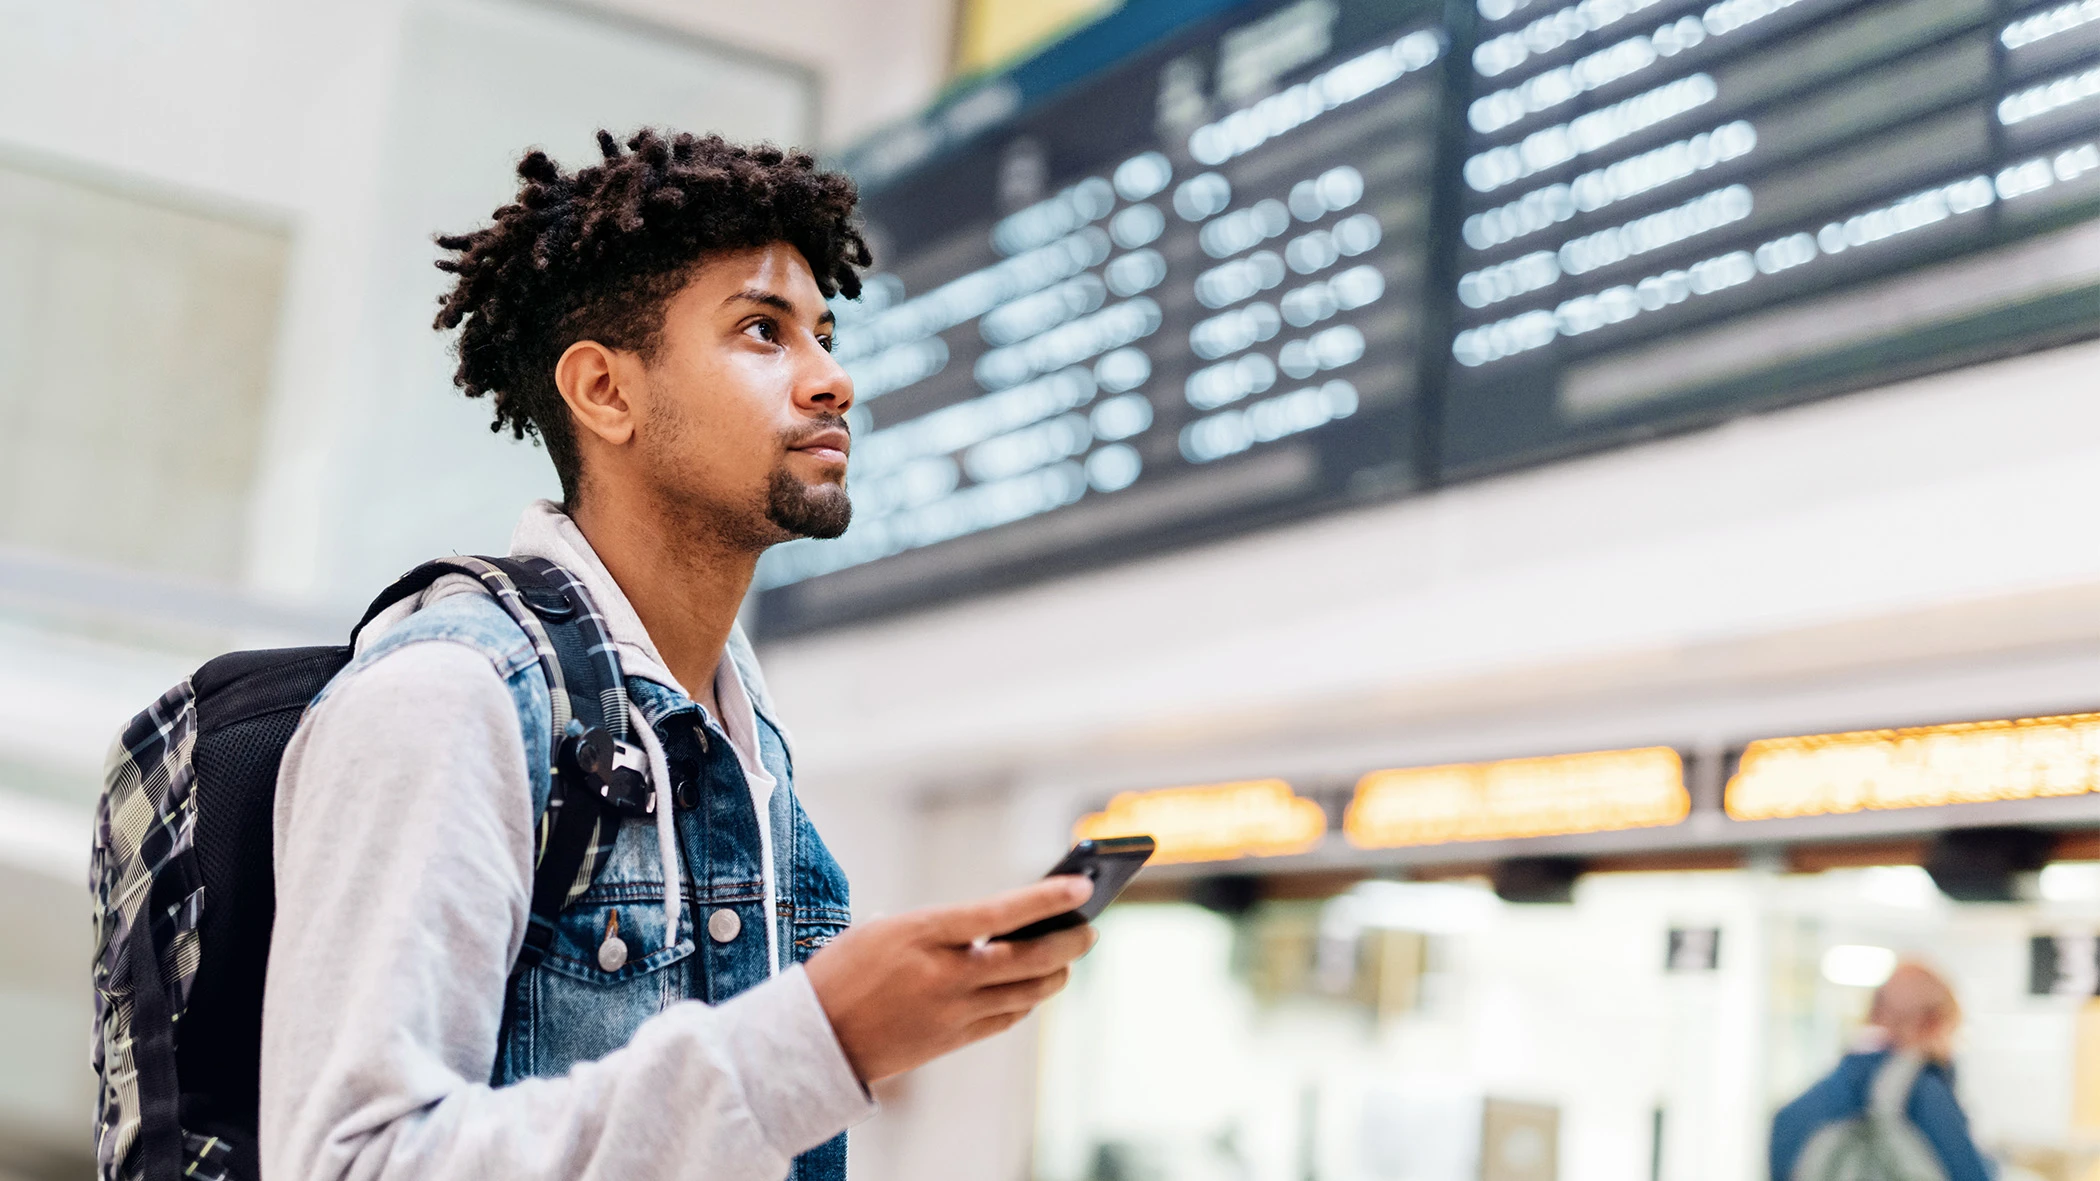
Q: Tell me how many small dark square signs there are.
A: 2